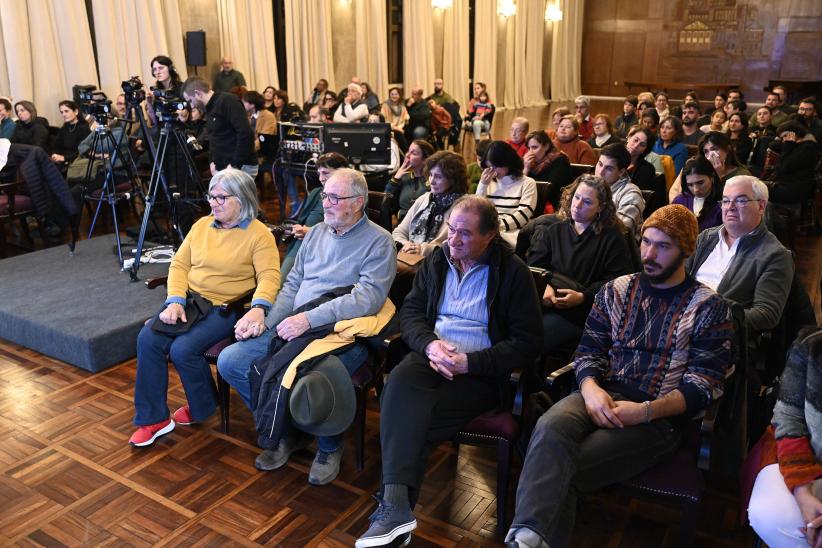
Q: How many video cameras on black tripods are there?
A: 3